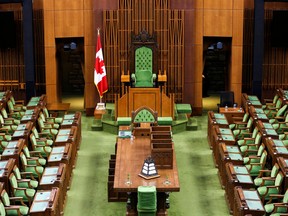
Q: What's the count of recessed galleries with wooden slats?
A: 2